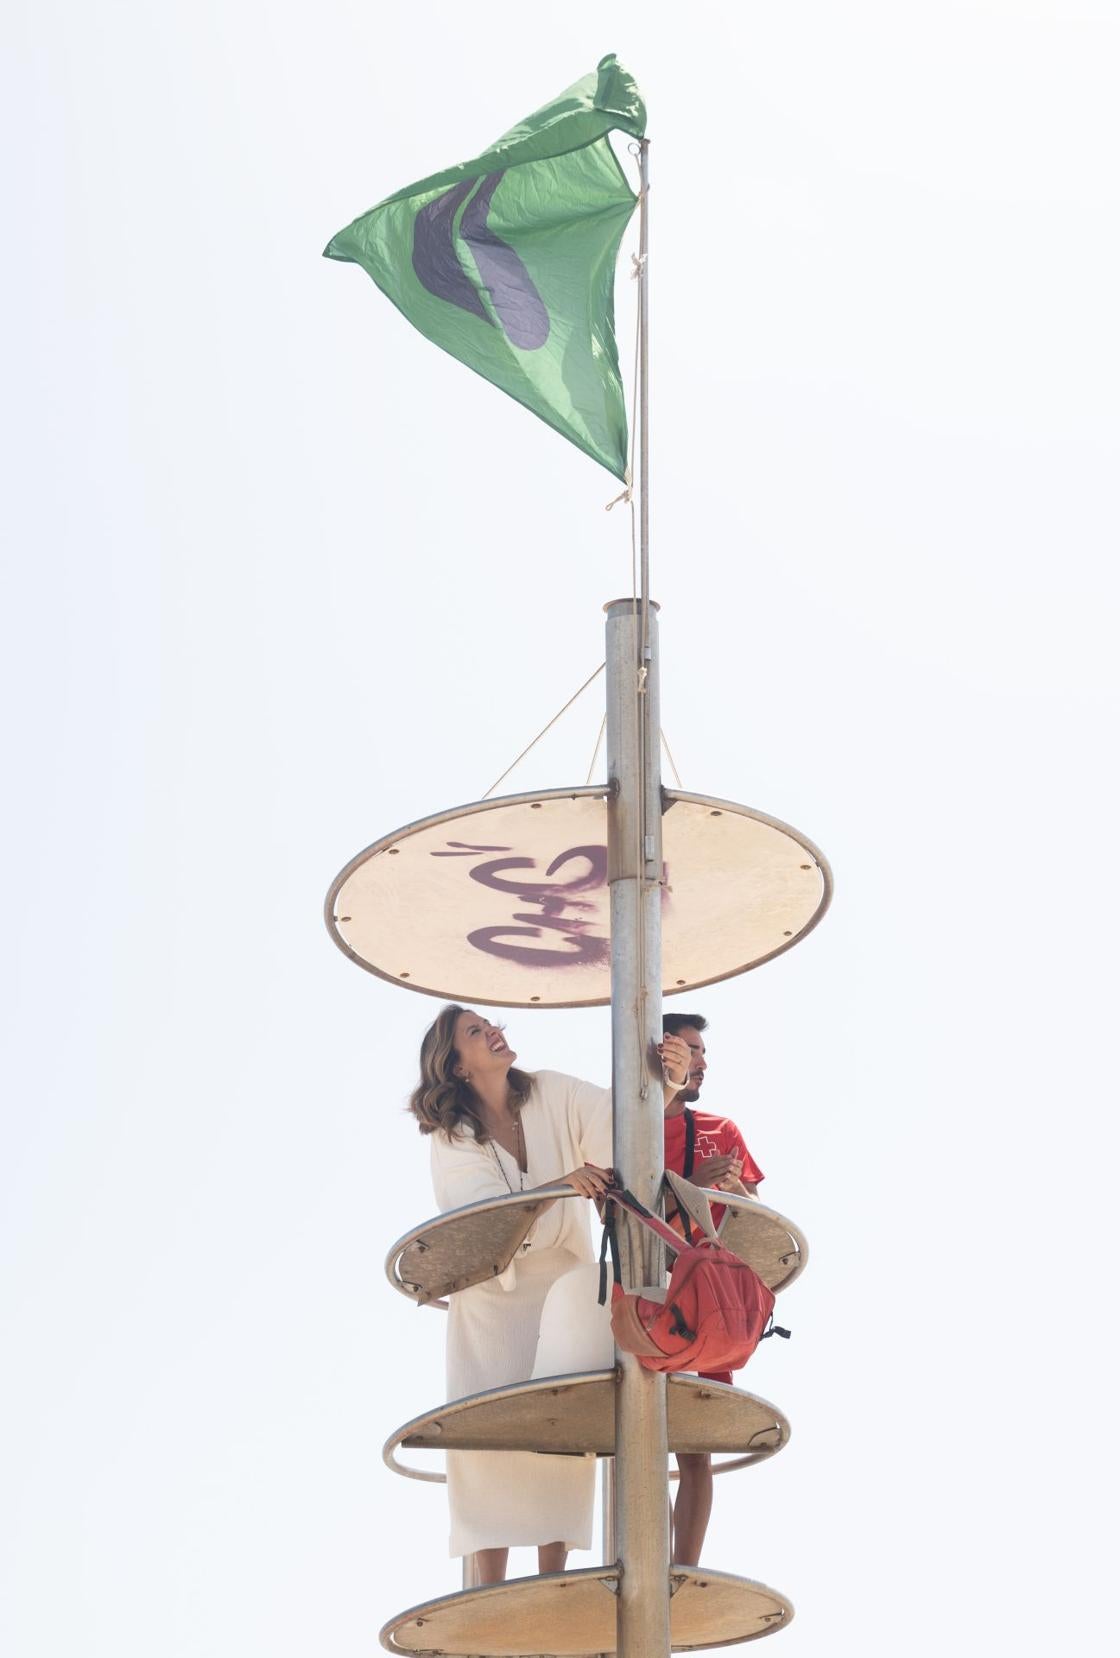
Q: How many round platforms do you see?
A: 4